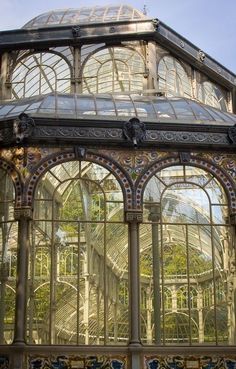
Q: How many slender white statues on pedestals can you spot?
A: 0